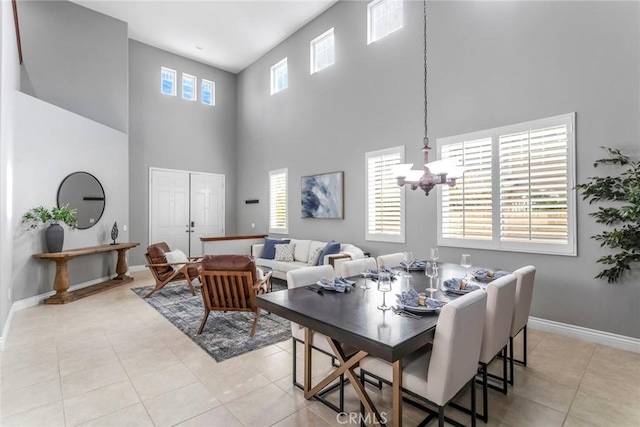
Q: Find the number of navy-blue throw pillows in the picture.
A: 2